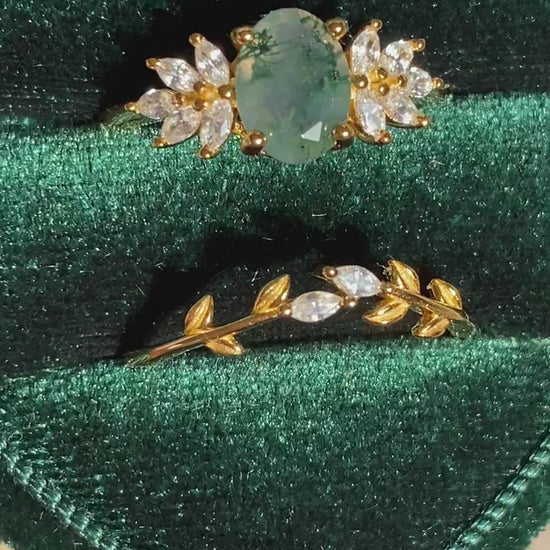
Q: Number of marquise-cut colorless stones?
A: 12